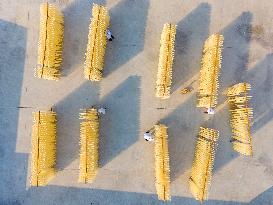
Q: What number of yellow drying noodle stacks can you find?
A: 9